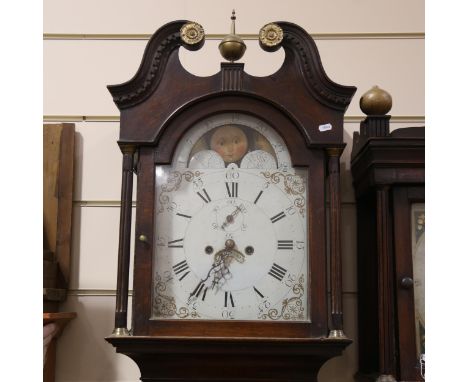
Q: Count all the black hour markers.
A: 12